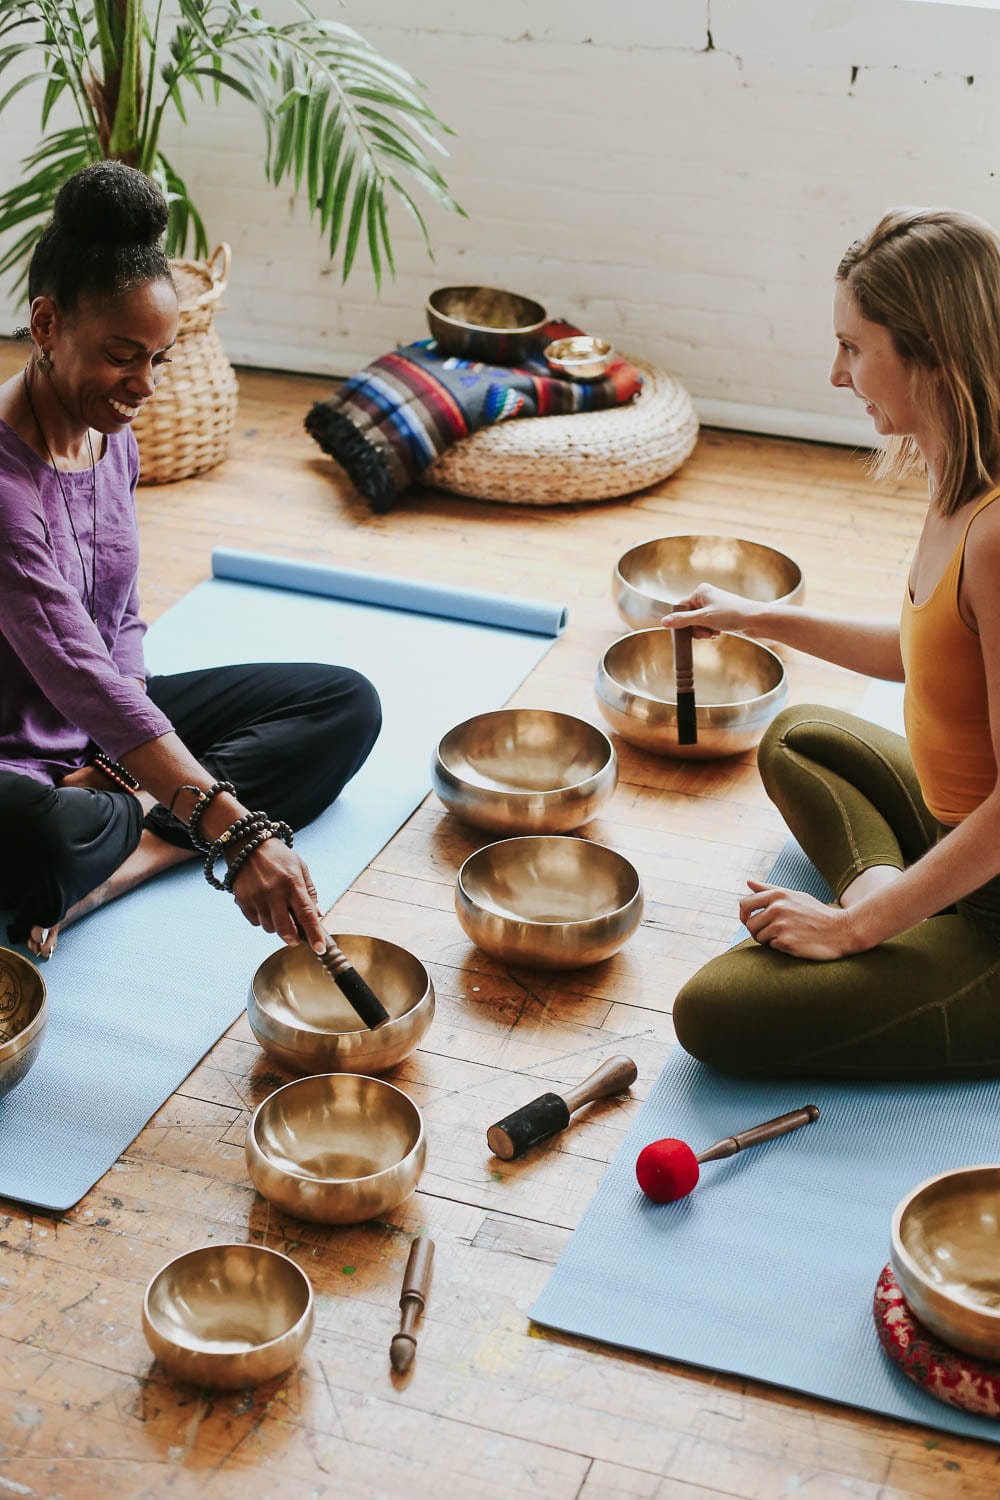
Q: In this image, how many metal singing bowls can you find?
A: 11